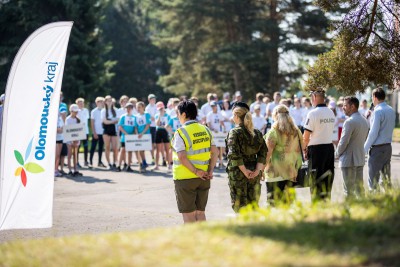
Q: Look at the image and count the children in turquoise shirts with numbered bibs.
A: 4